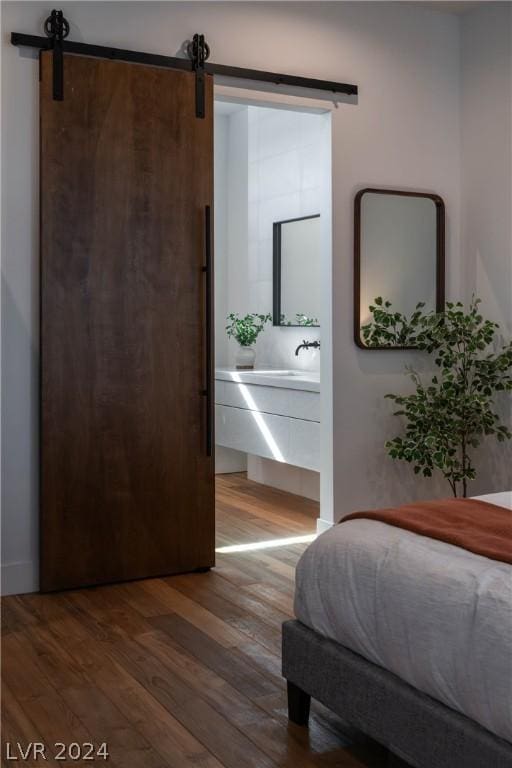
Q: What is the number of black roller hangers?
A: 2